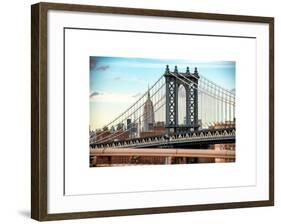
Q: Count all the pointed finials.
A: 4